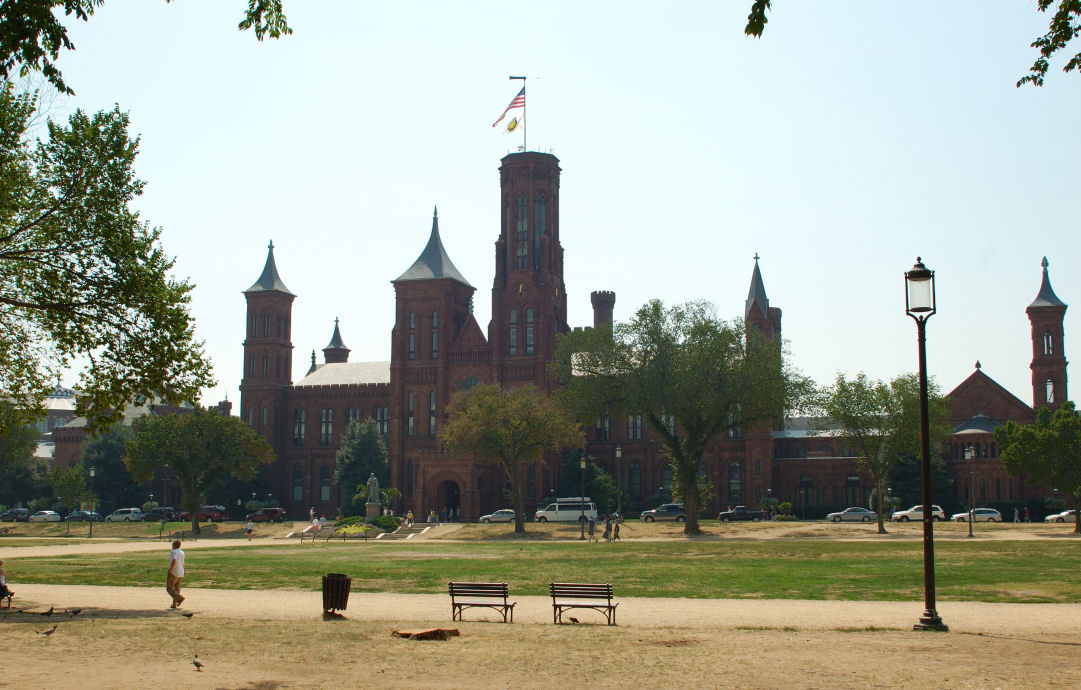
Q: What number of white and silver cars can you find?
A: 8